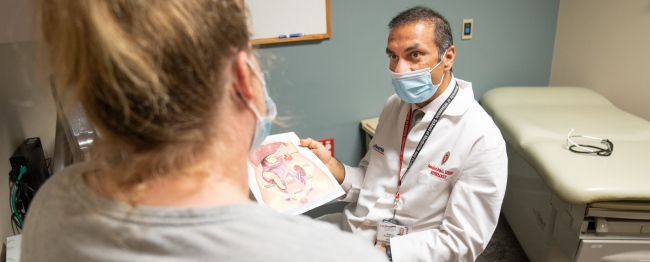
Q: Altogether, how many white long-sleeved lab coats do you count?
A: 1